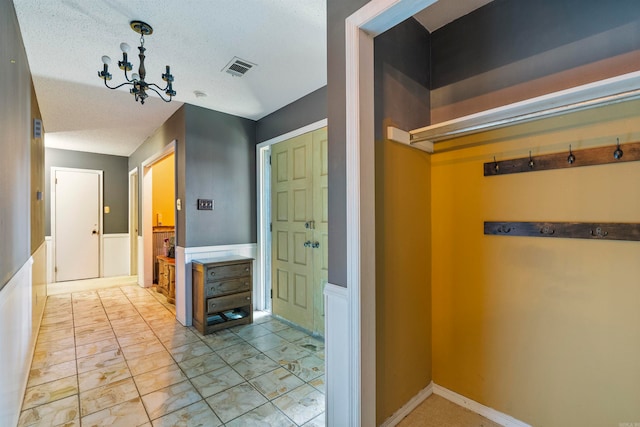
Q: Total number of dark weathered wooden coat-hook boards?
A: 2